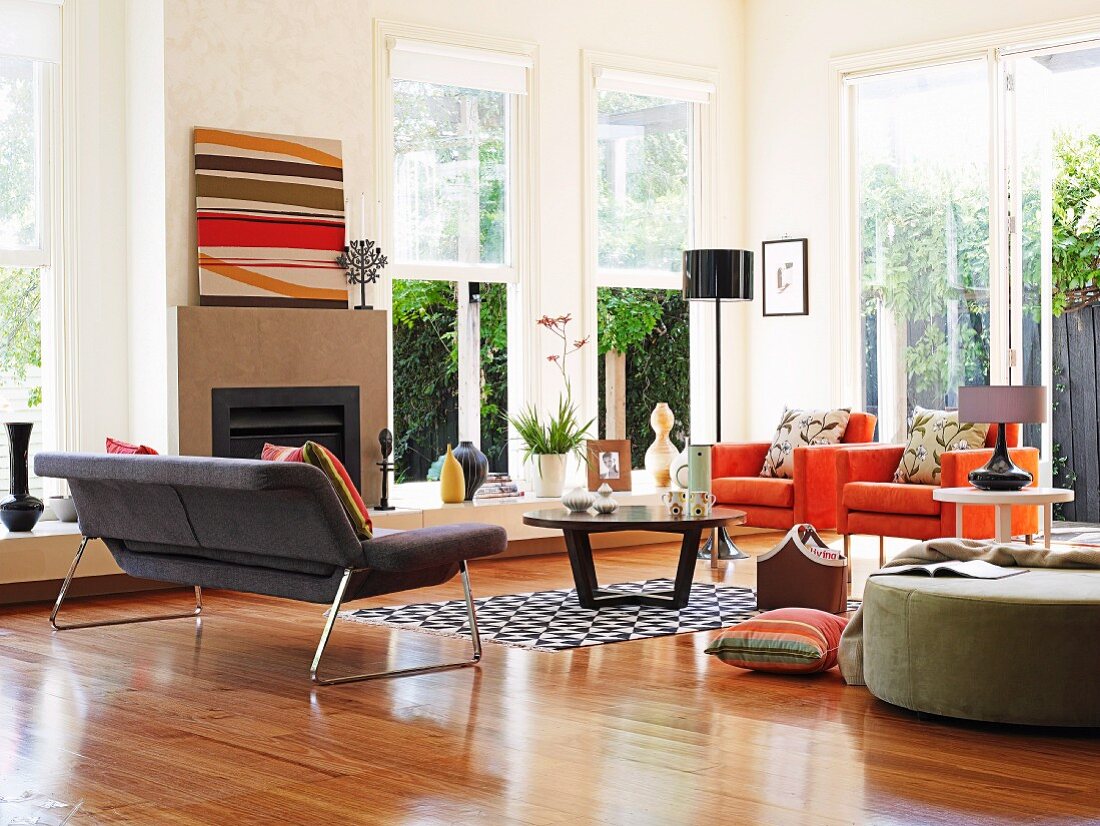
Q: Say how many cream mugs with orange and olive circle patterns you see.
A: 2